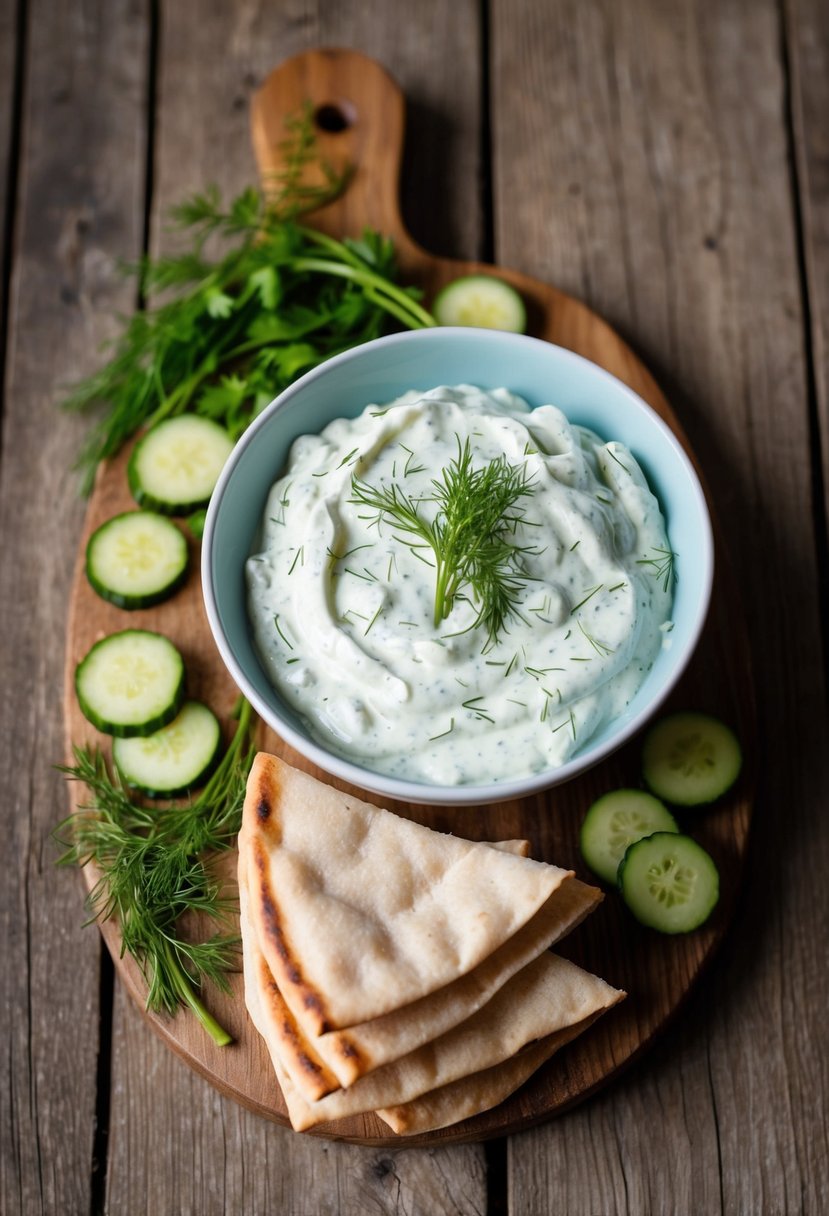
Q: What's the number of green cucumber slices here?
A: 8